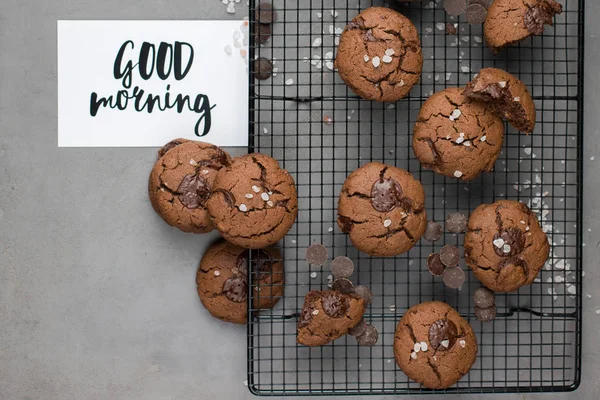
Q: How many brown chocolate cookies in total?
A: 11